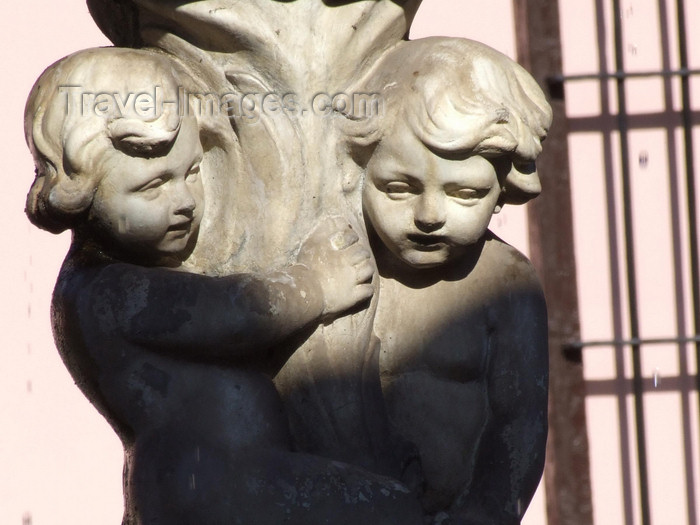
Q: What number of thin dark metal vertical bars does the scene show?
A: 2